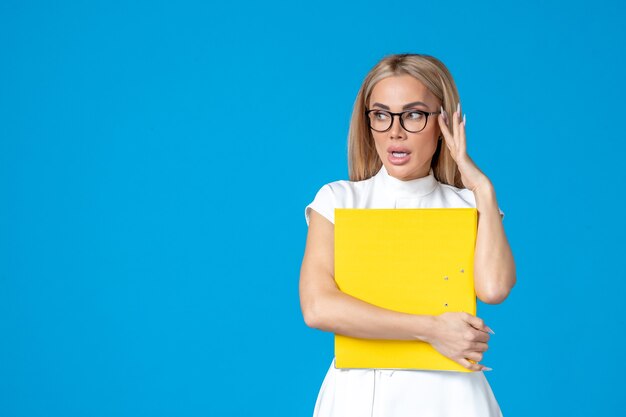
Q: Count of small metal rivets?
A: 3